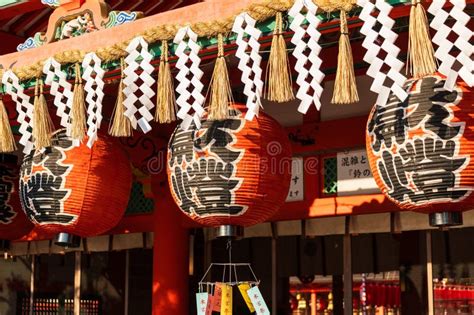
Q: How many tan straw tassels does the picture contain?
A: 9